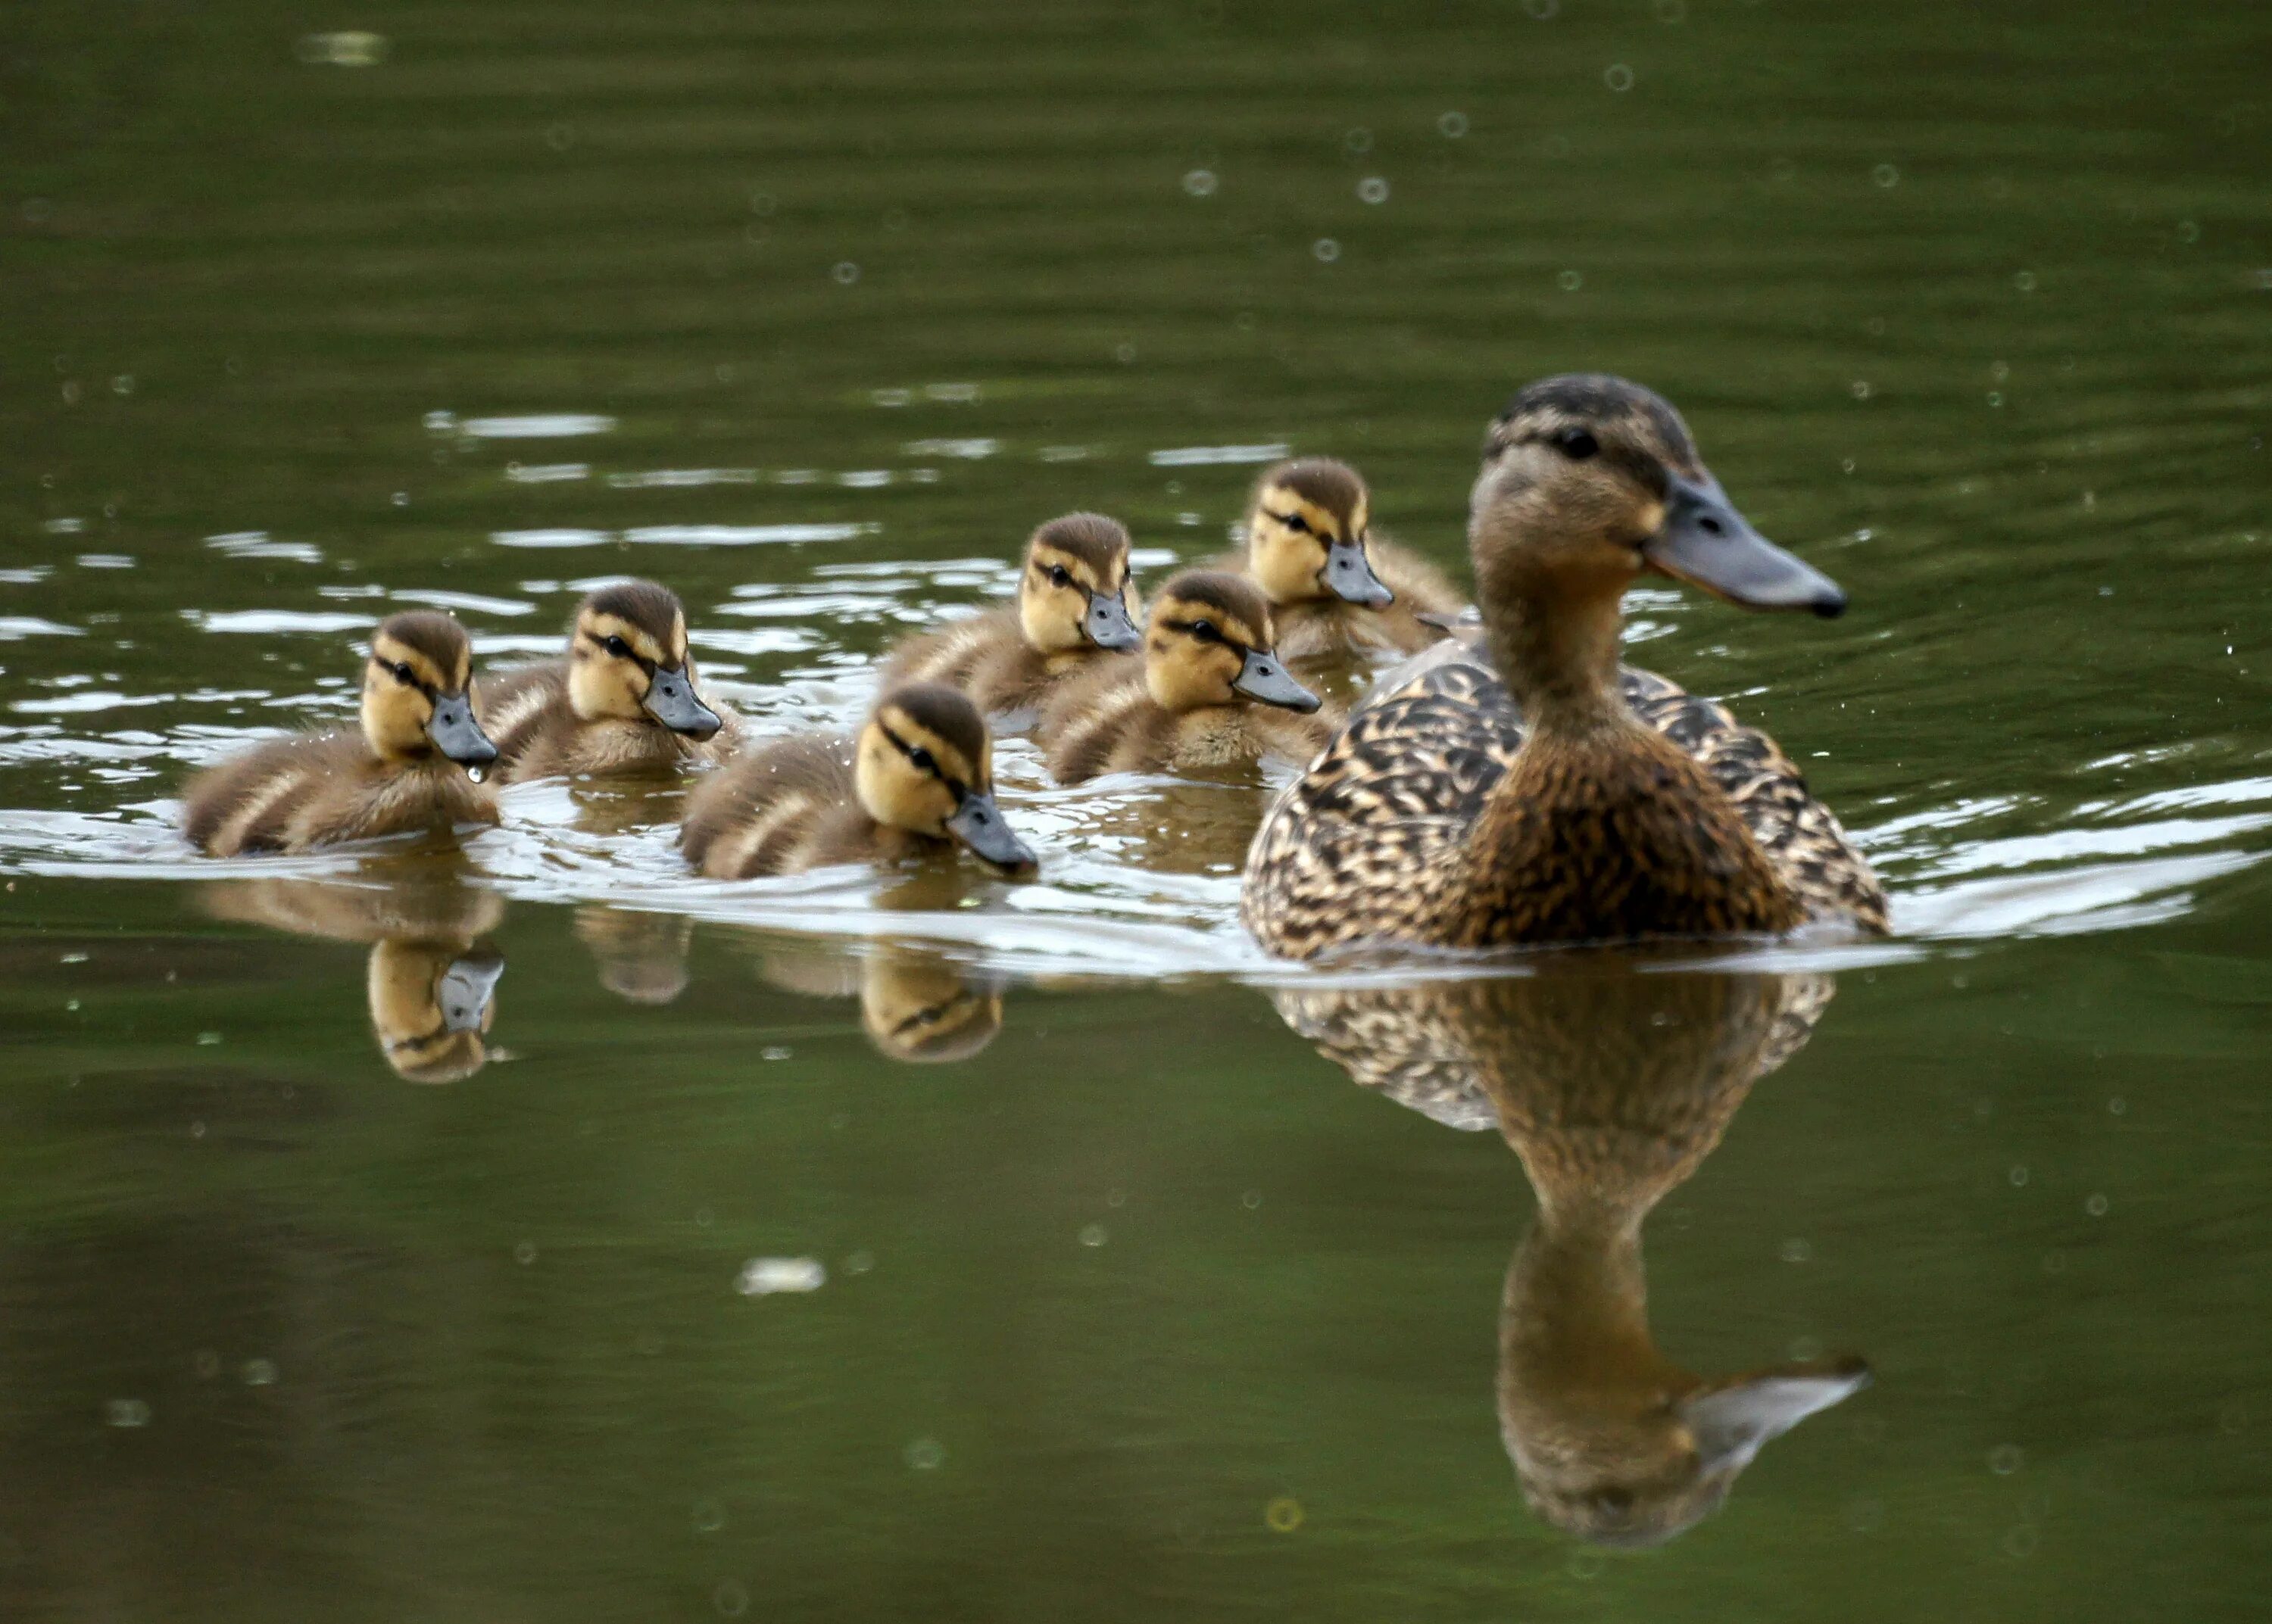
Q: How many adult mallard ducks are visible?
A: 1